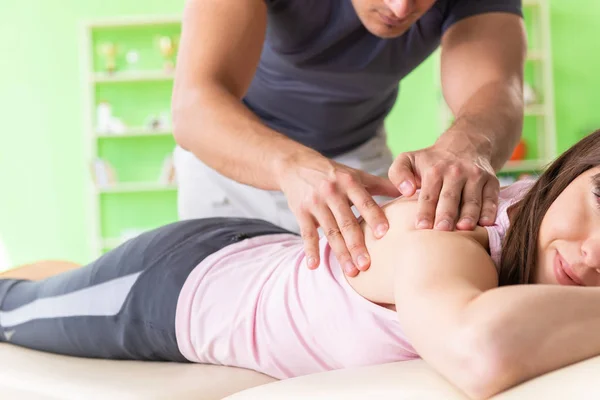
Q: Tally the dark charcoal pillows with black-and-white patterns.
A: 0